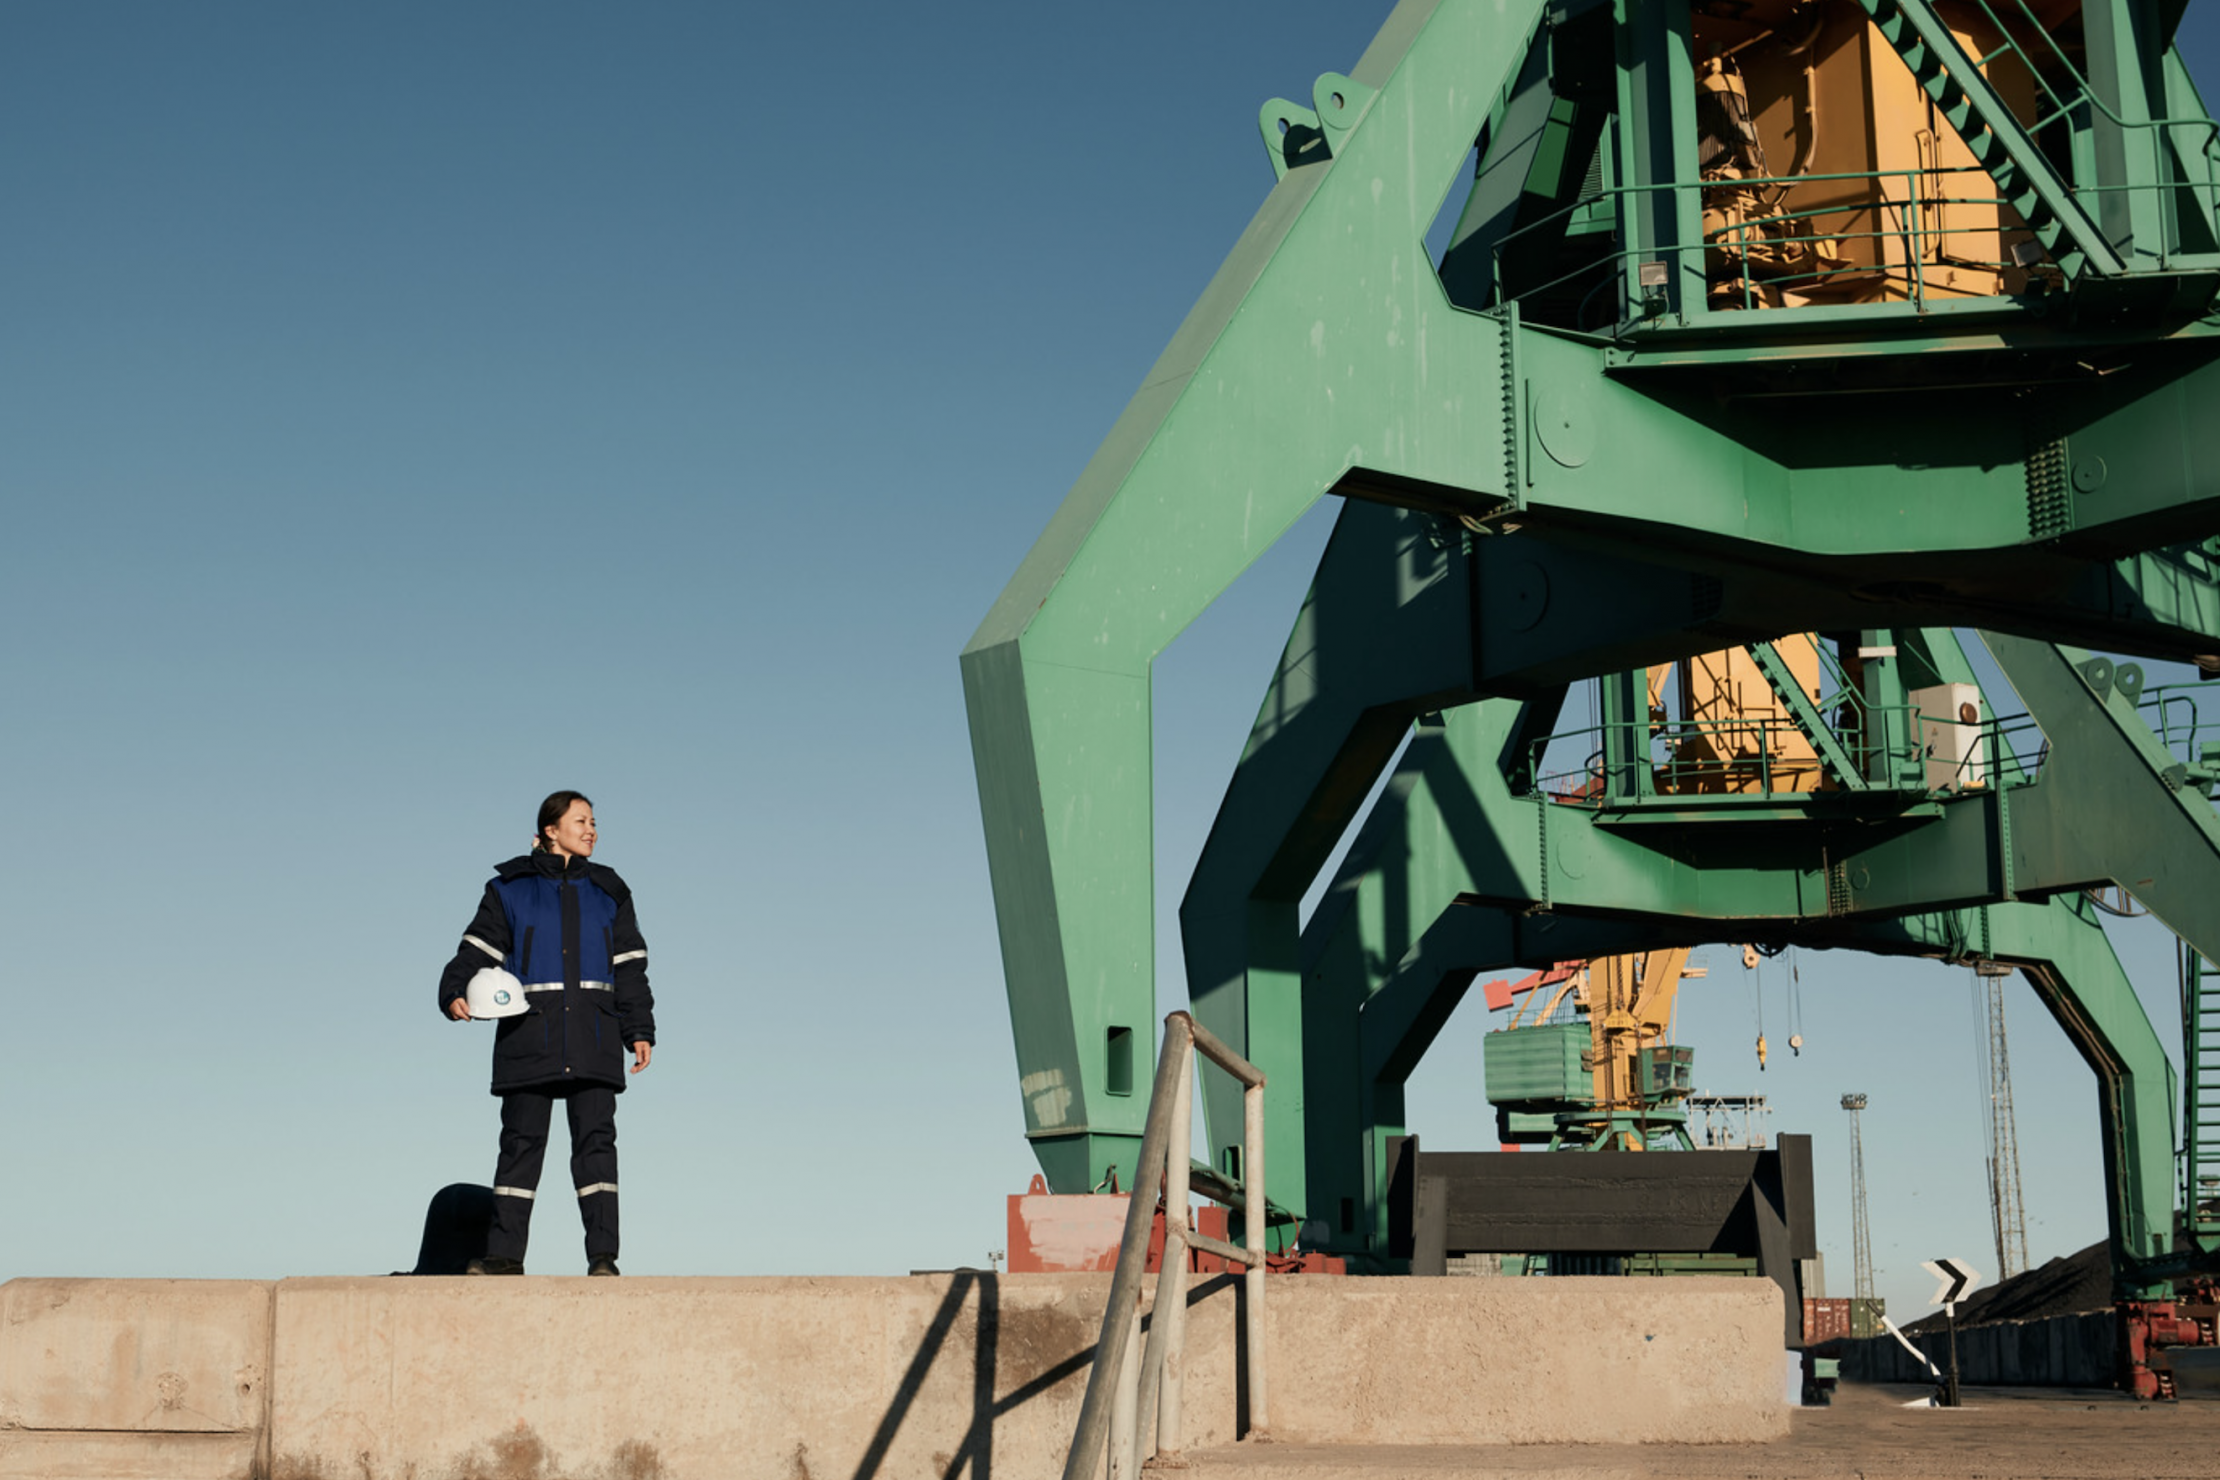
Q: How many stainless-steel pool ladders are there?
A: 0